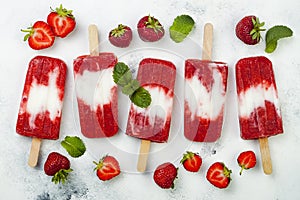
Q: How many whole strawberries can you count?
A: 5